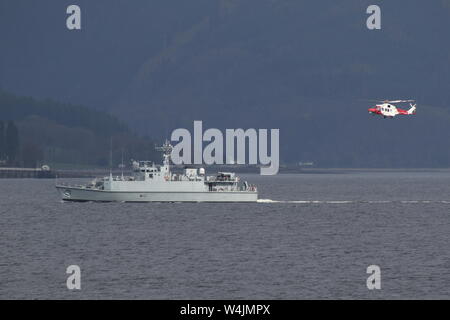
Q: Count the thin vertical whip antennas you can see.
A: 2